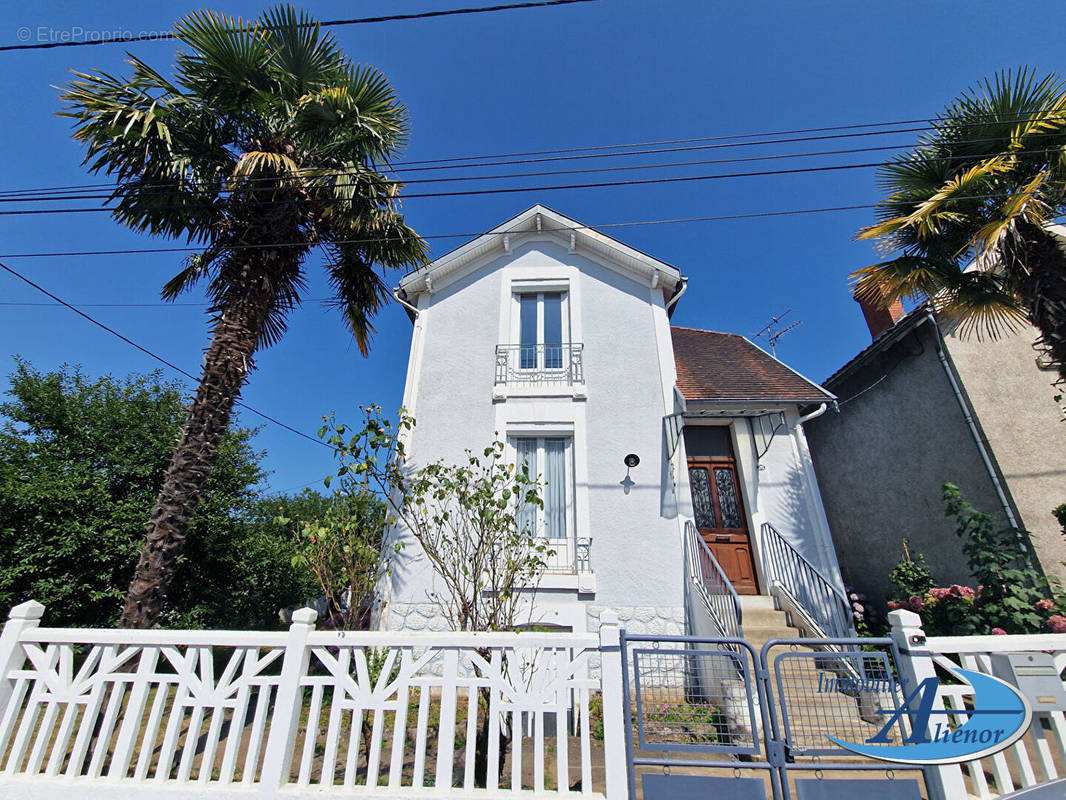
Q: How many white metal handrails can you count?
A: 2